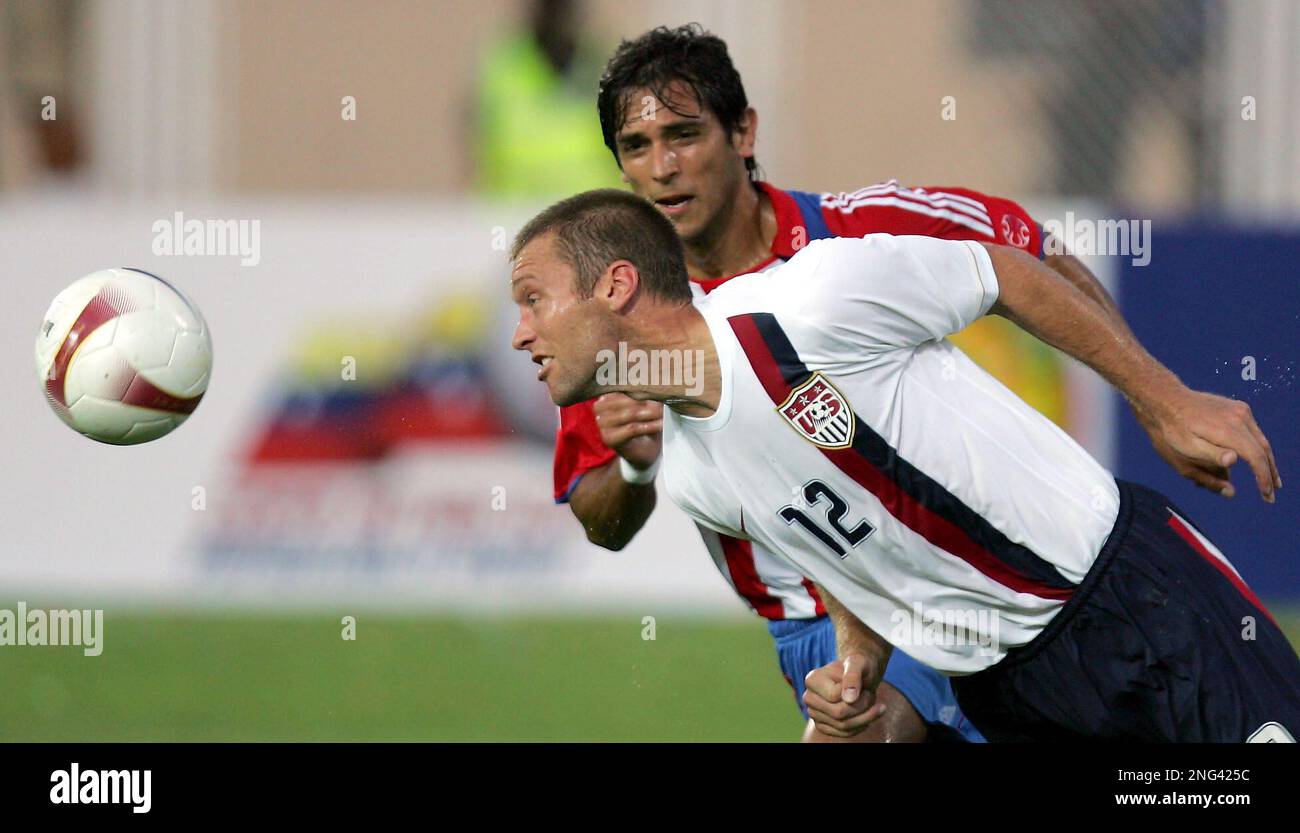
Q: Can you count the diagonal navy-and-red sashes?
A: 1